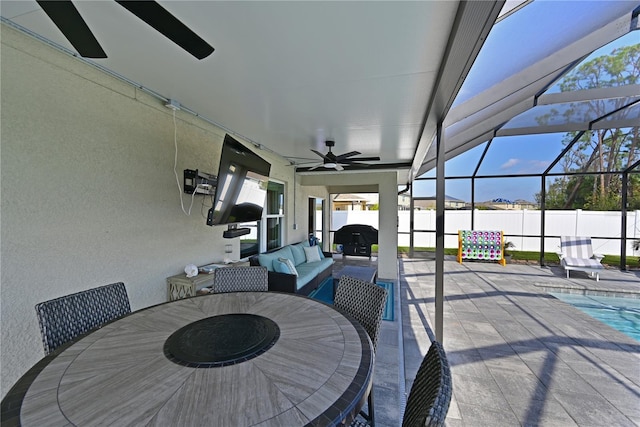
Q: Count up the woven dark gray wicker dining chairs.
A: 4